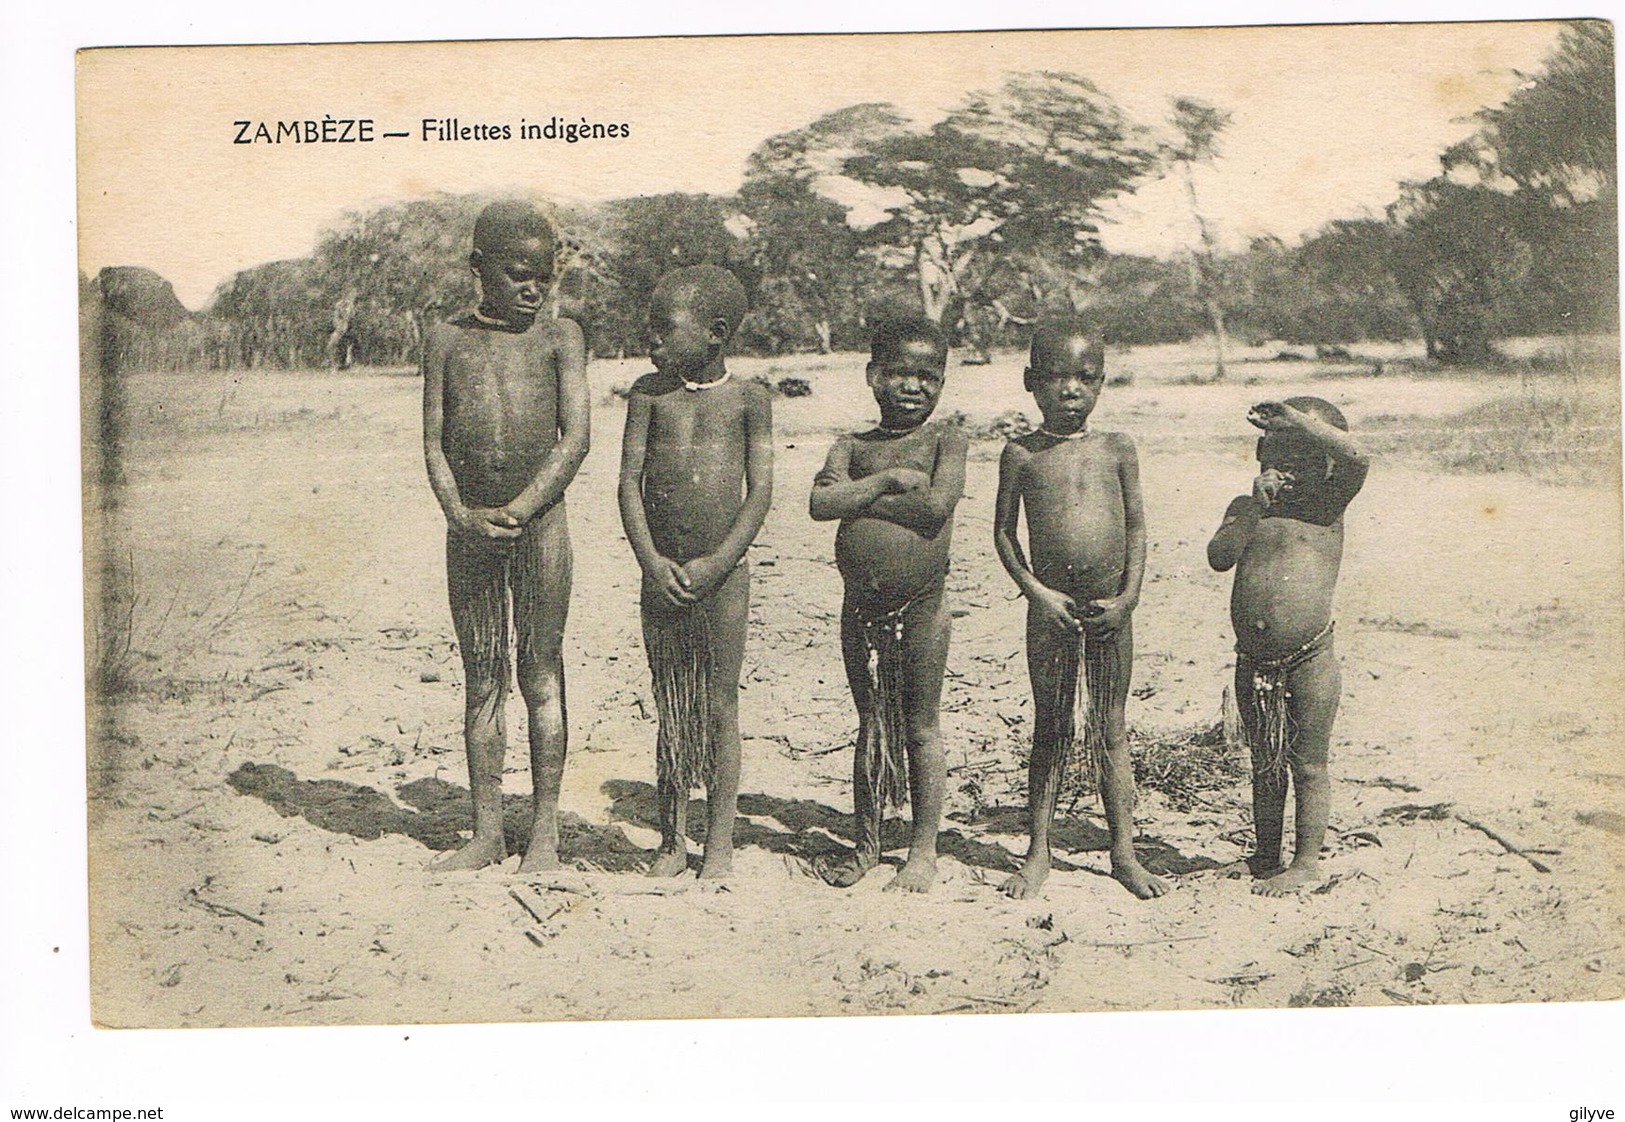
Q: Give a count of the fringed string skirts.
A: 5